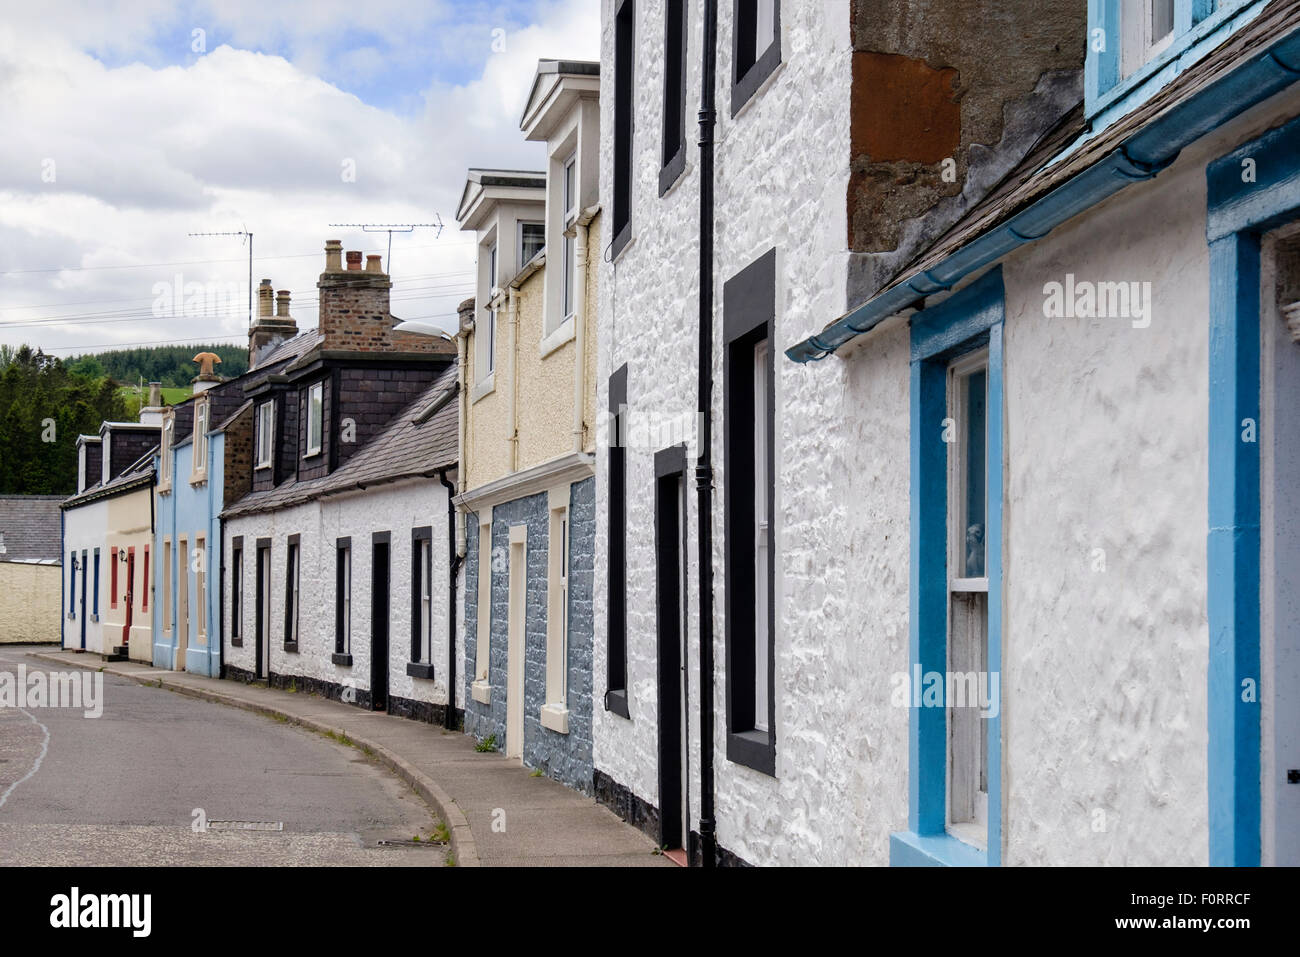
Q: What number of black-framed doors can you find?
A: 3